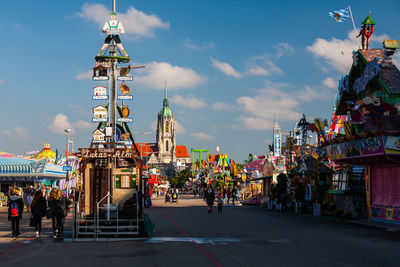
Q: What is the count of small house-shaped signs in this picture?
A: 4